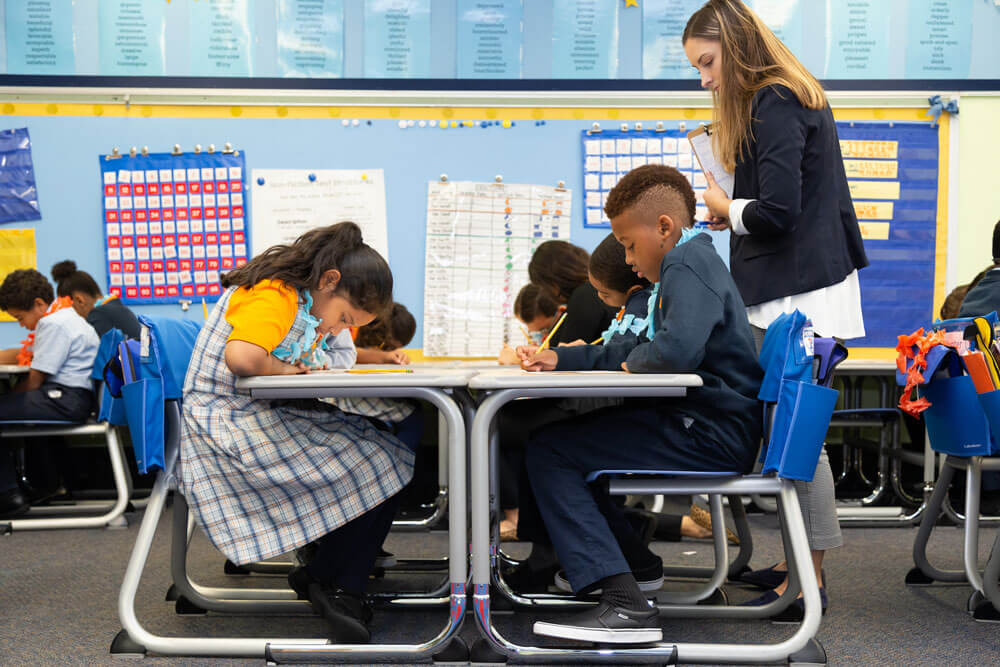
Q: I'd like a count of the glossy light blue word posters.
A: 11